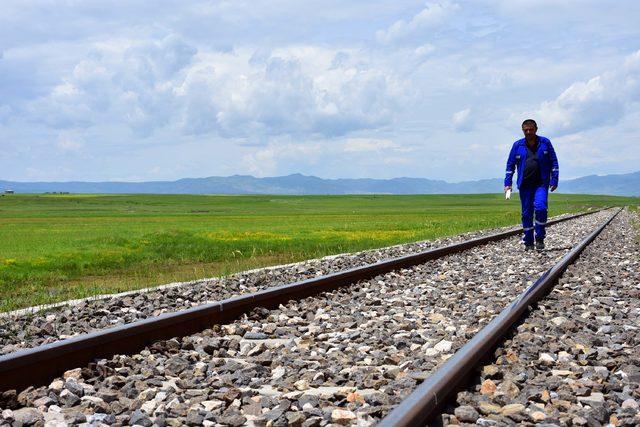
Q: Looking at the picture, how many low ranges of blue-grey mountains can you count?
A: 1